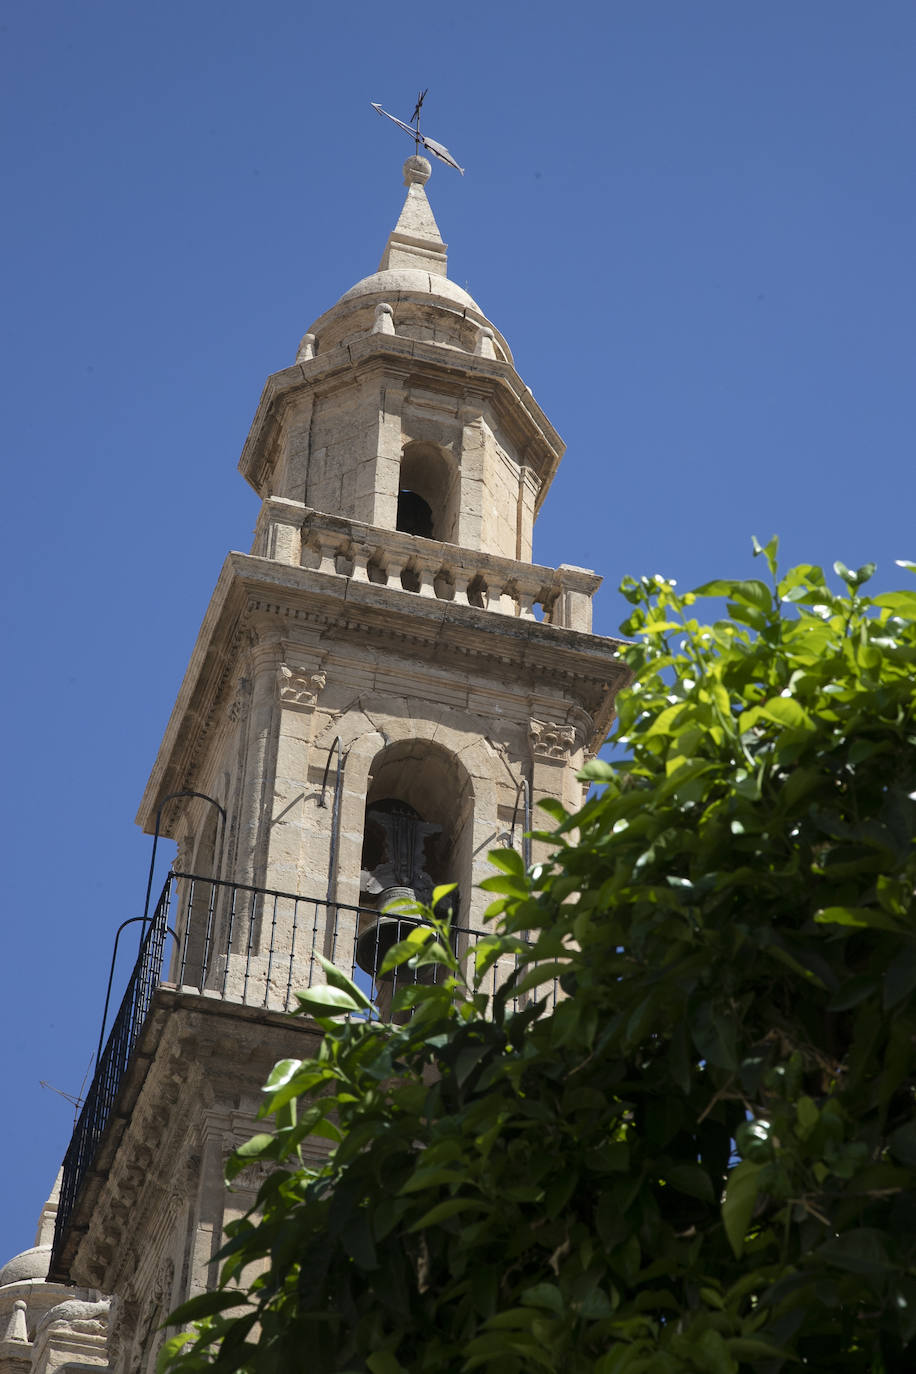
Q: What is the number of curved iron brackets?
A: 4